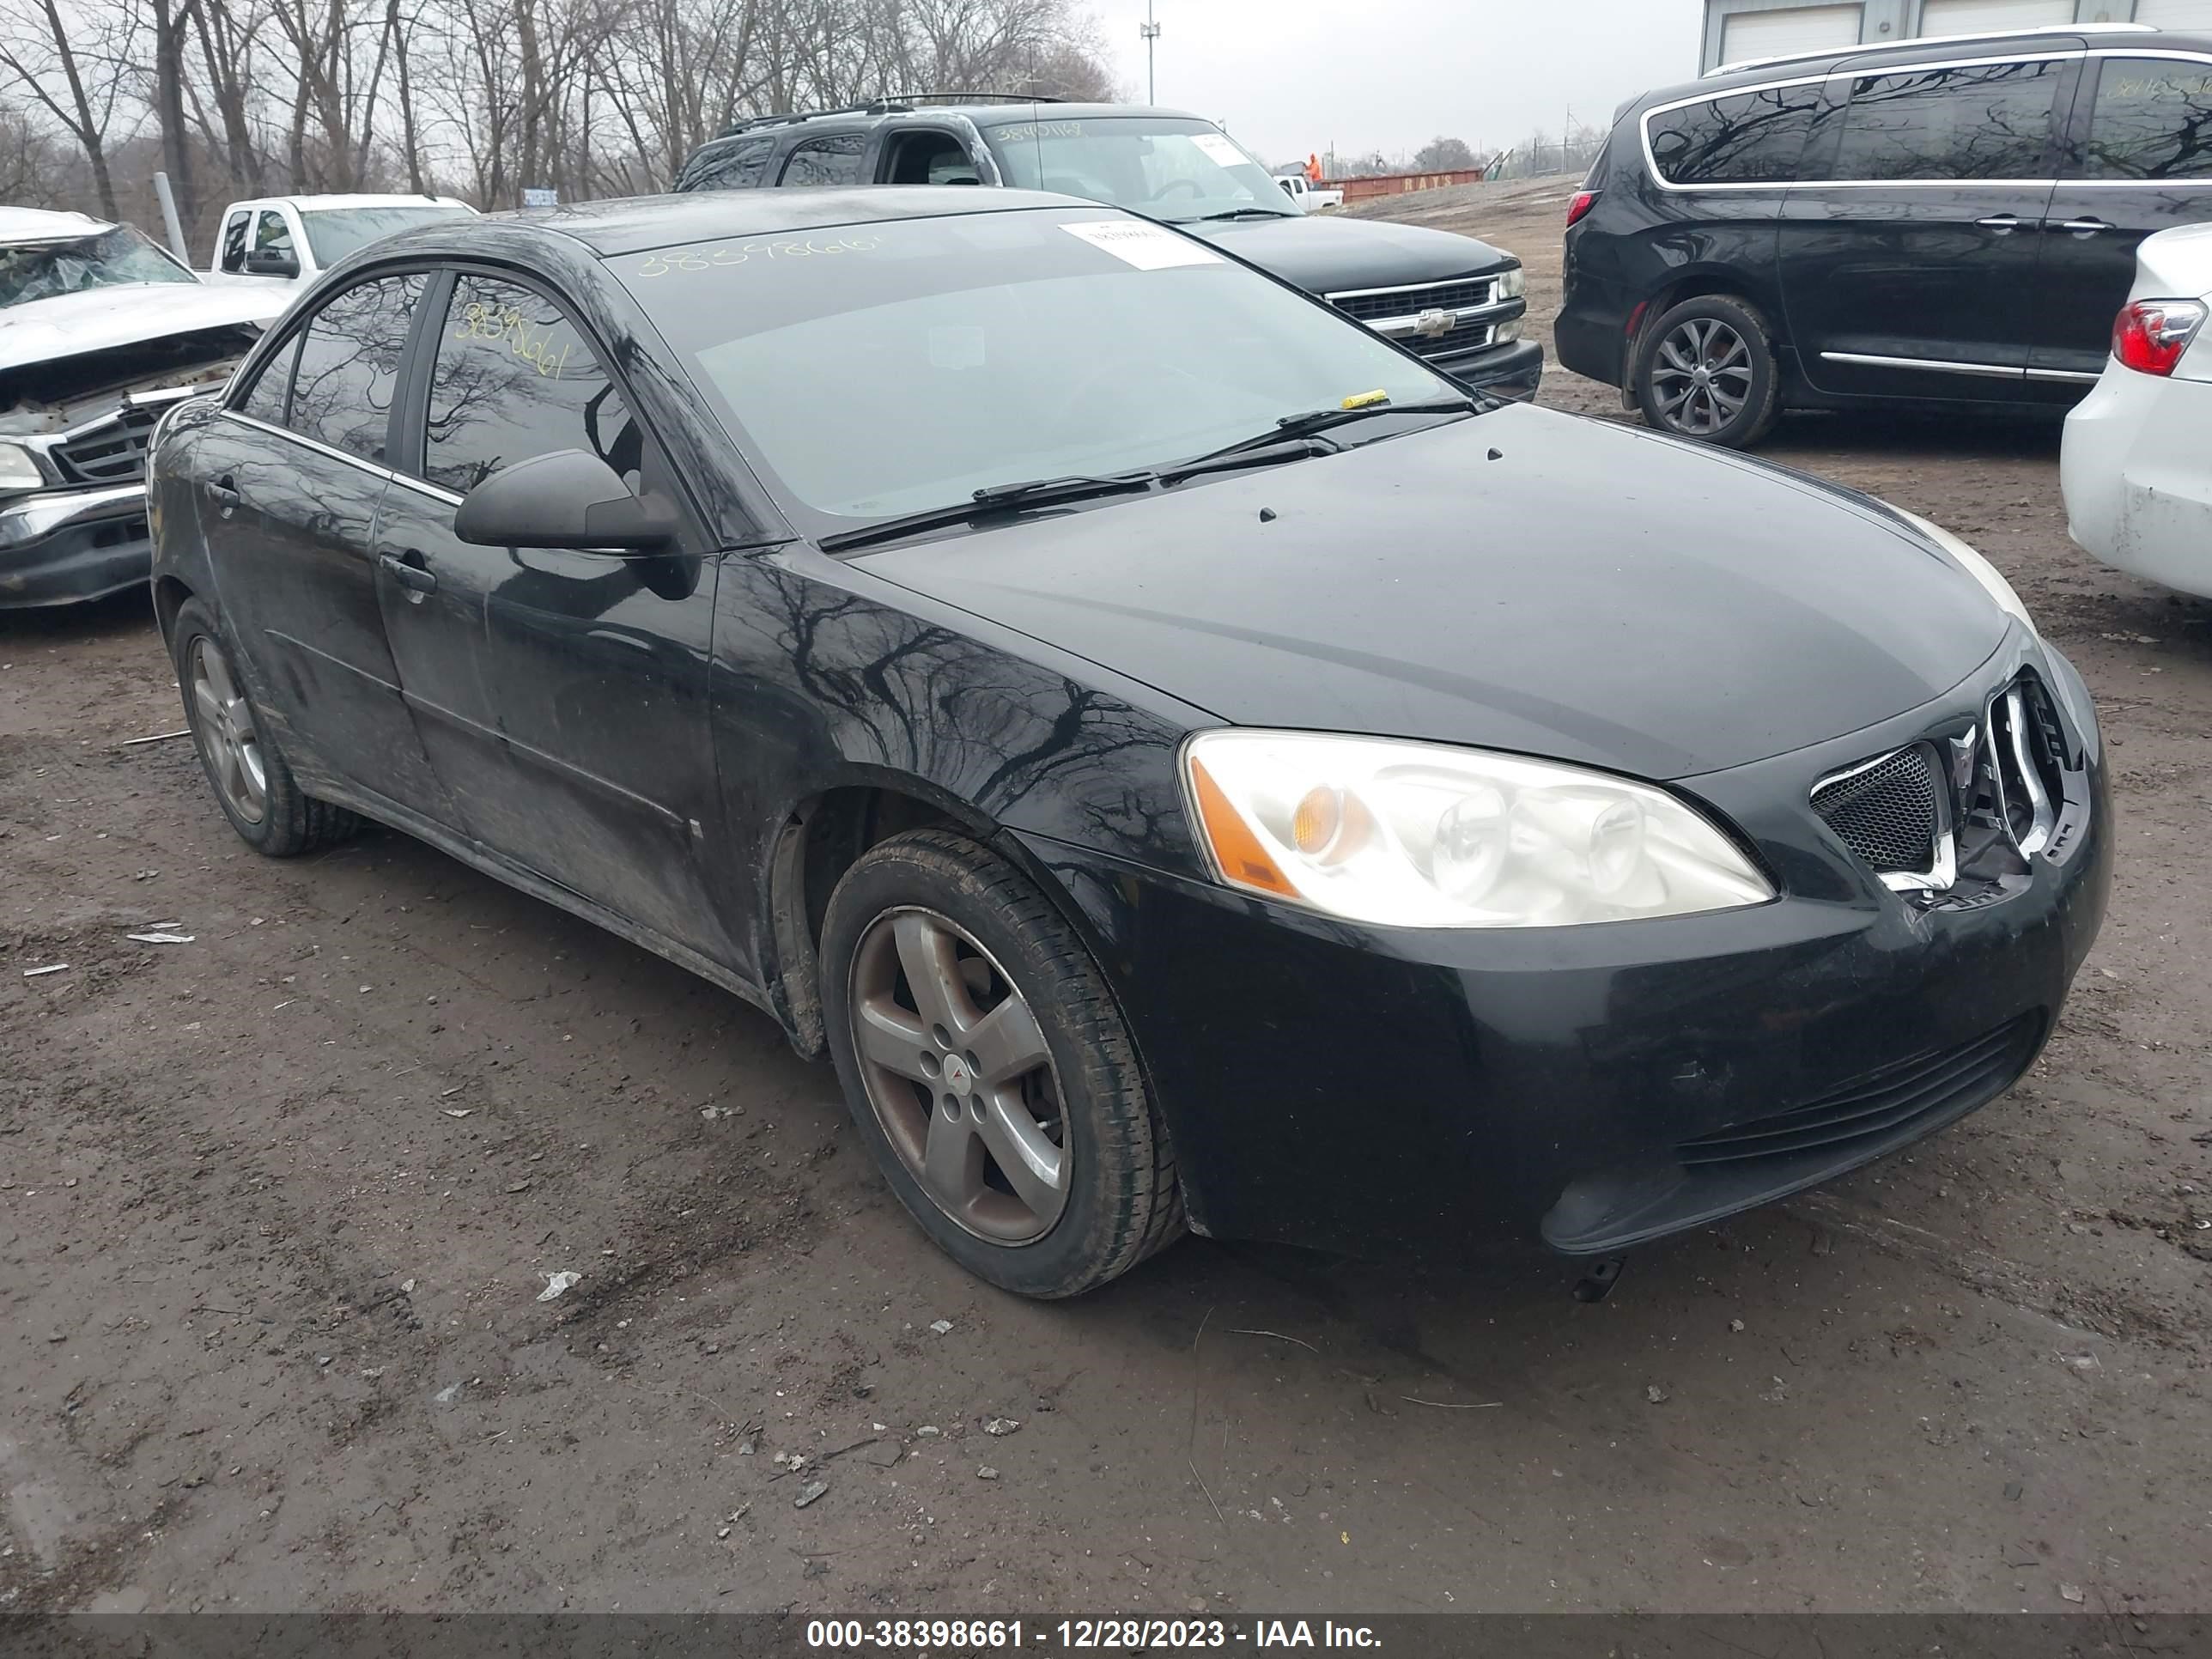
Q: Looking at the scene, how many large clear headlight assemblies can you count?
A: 1